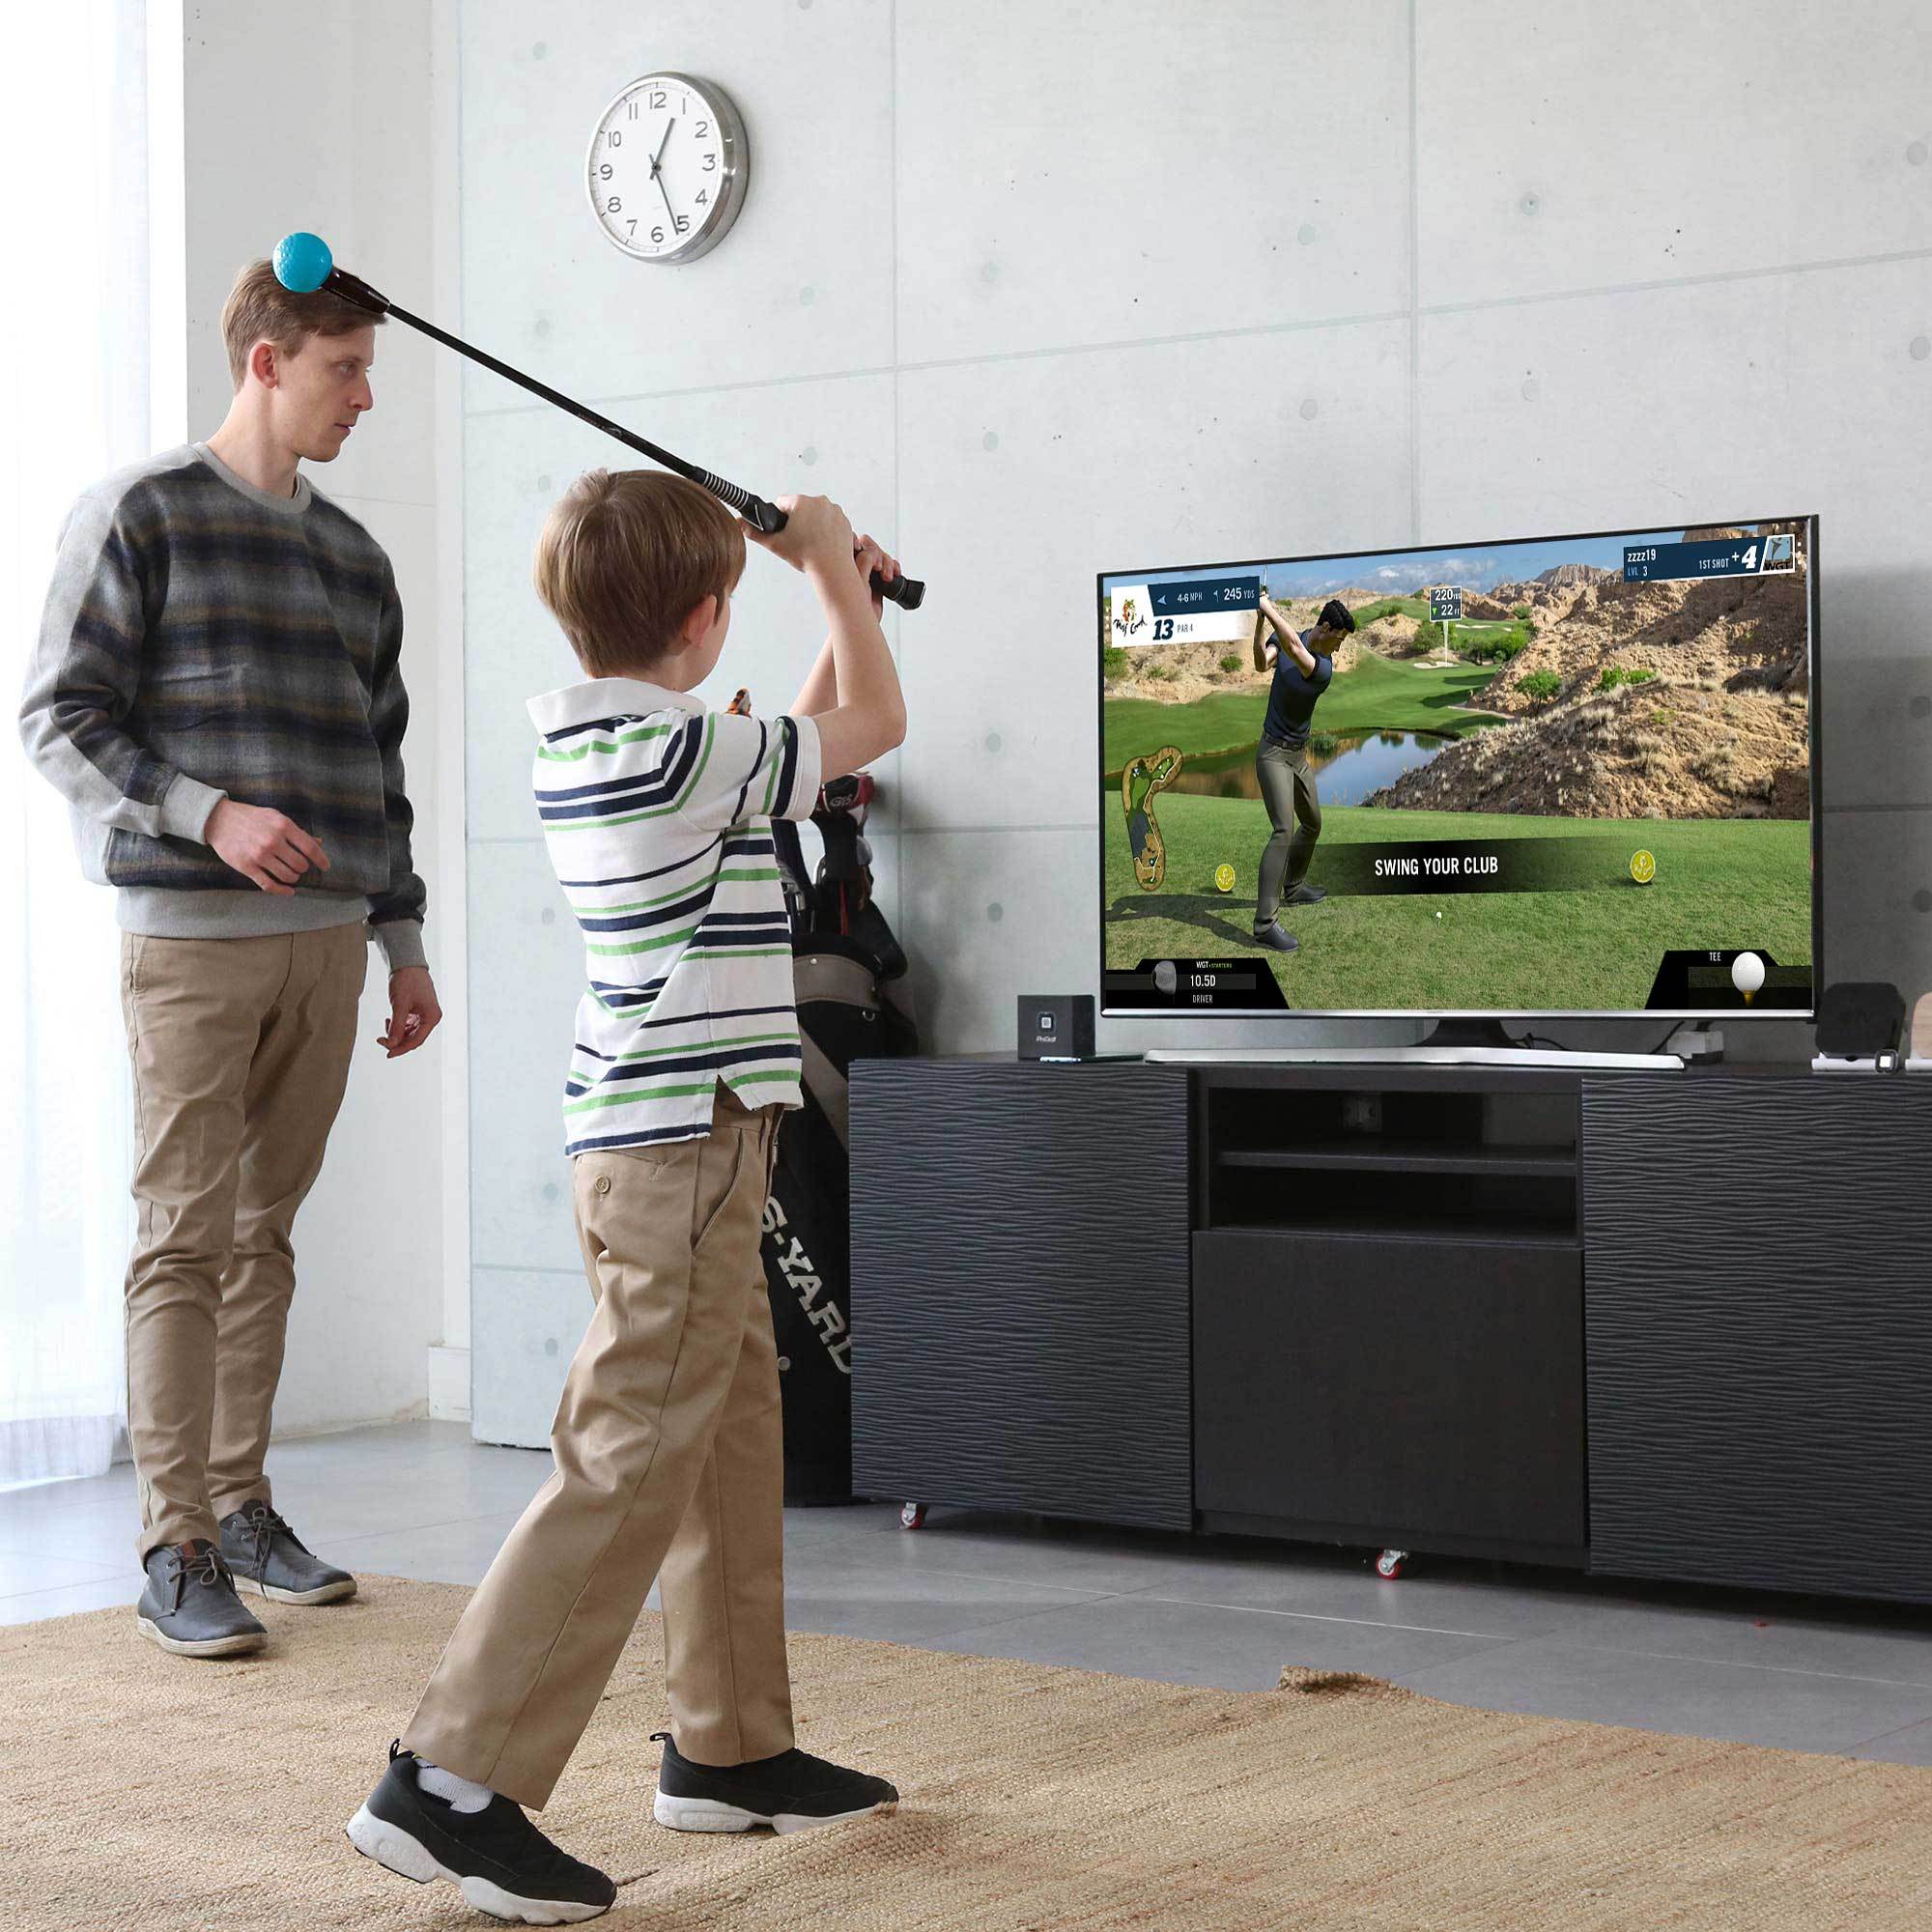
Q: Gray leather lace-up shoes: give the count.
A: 2